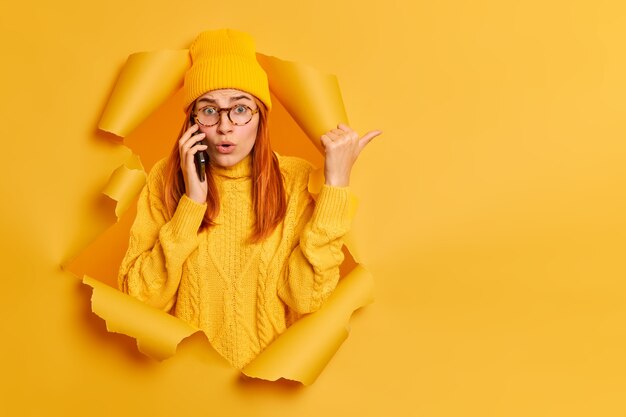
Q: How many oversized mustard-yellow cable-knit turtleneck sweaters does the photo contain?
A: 1